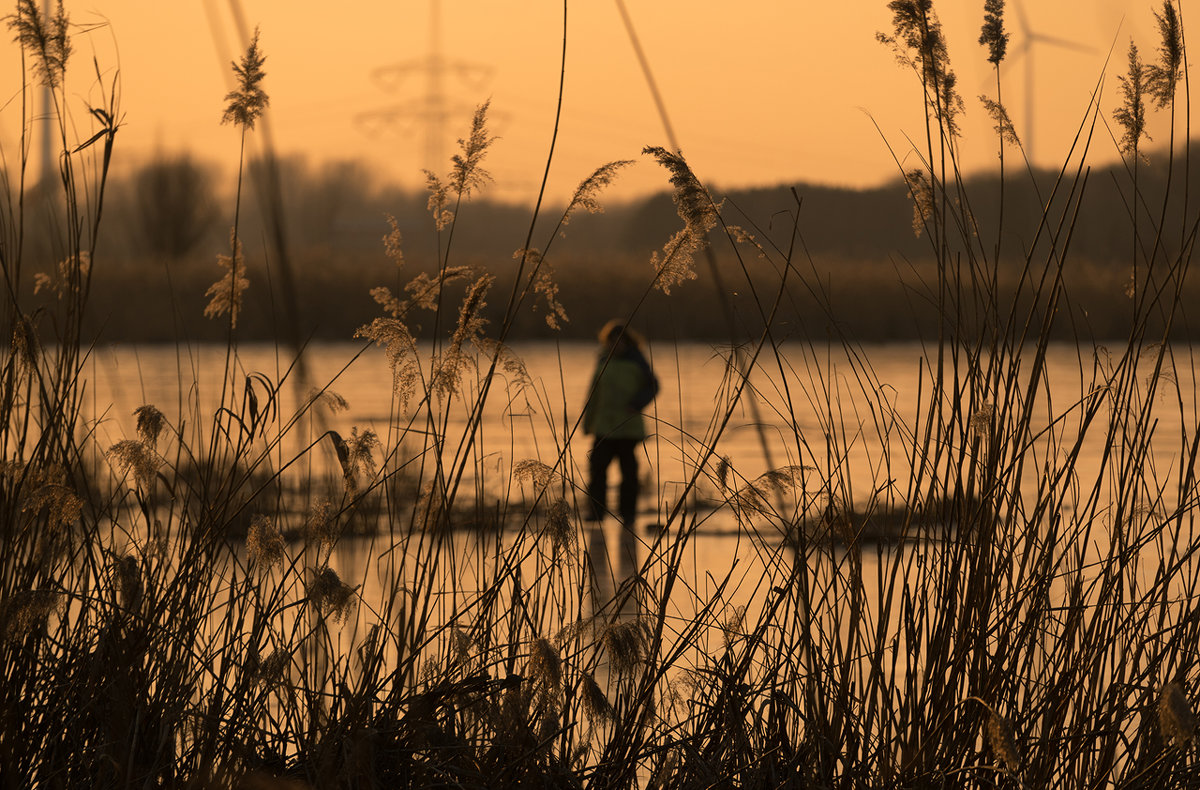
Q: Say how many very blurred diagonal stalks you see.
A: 3